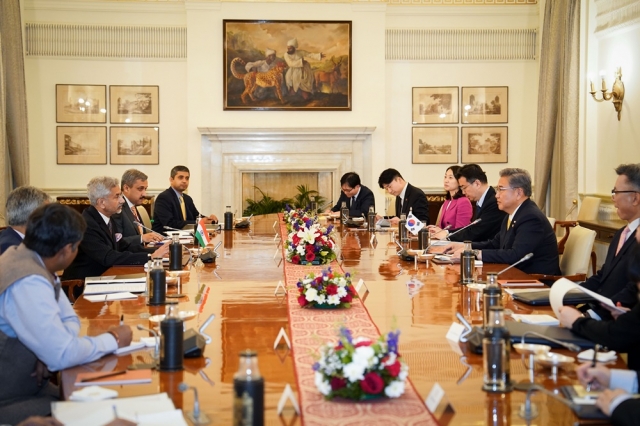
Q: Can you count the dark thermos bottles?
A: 14